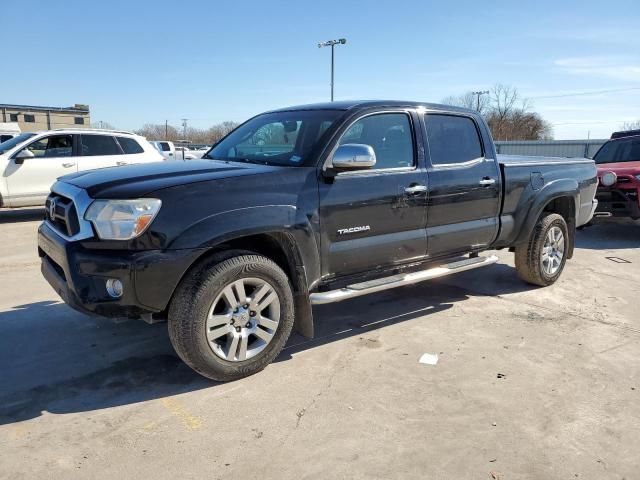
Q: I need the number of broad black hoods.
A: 1